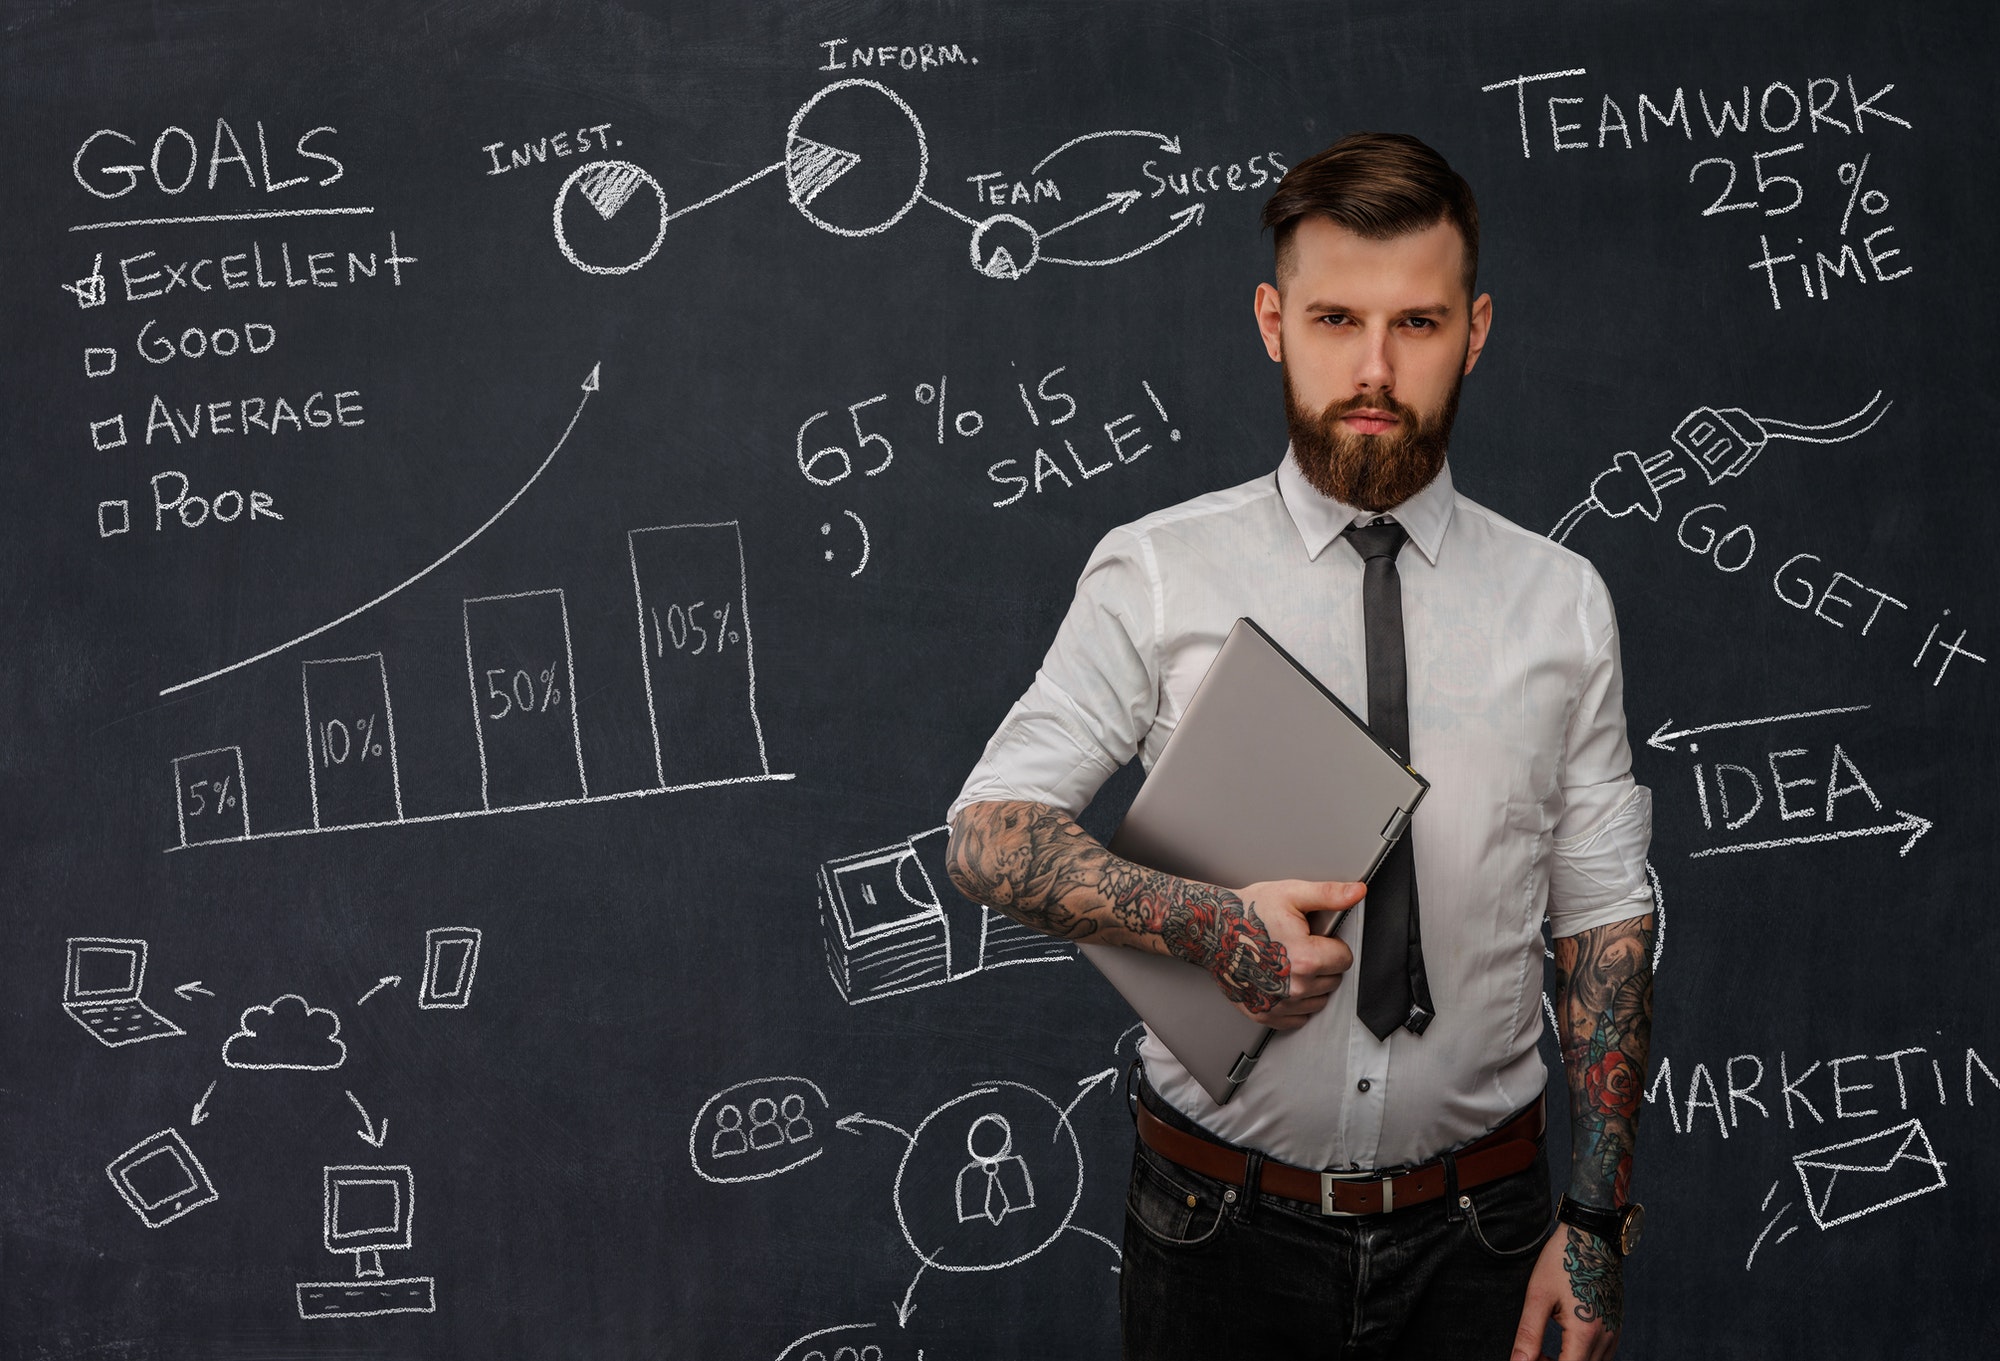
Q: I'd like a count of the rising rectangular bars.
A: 4